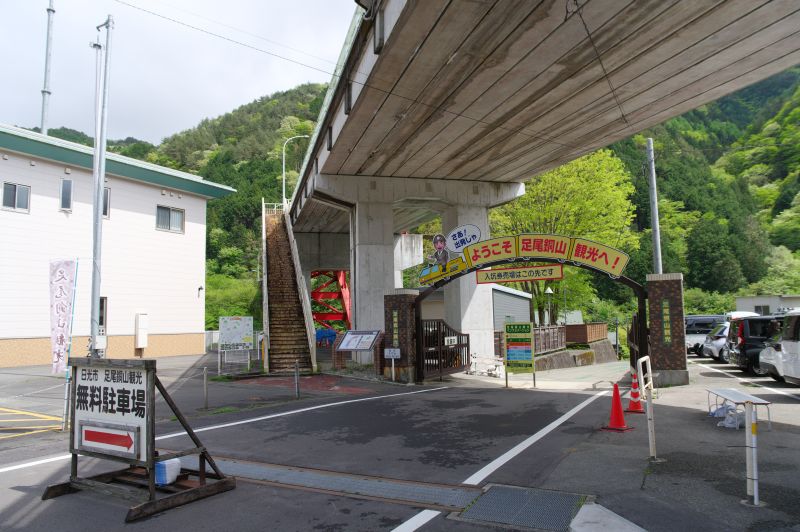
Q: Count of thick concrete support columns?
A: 2